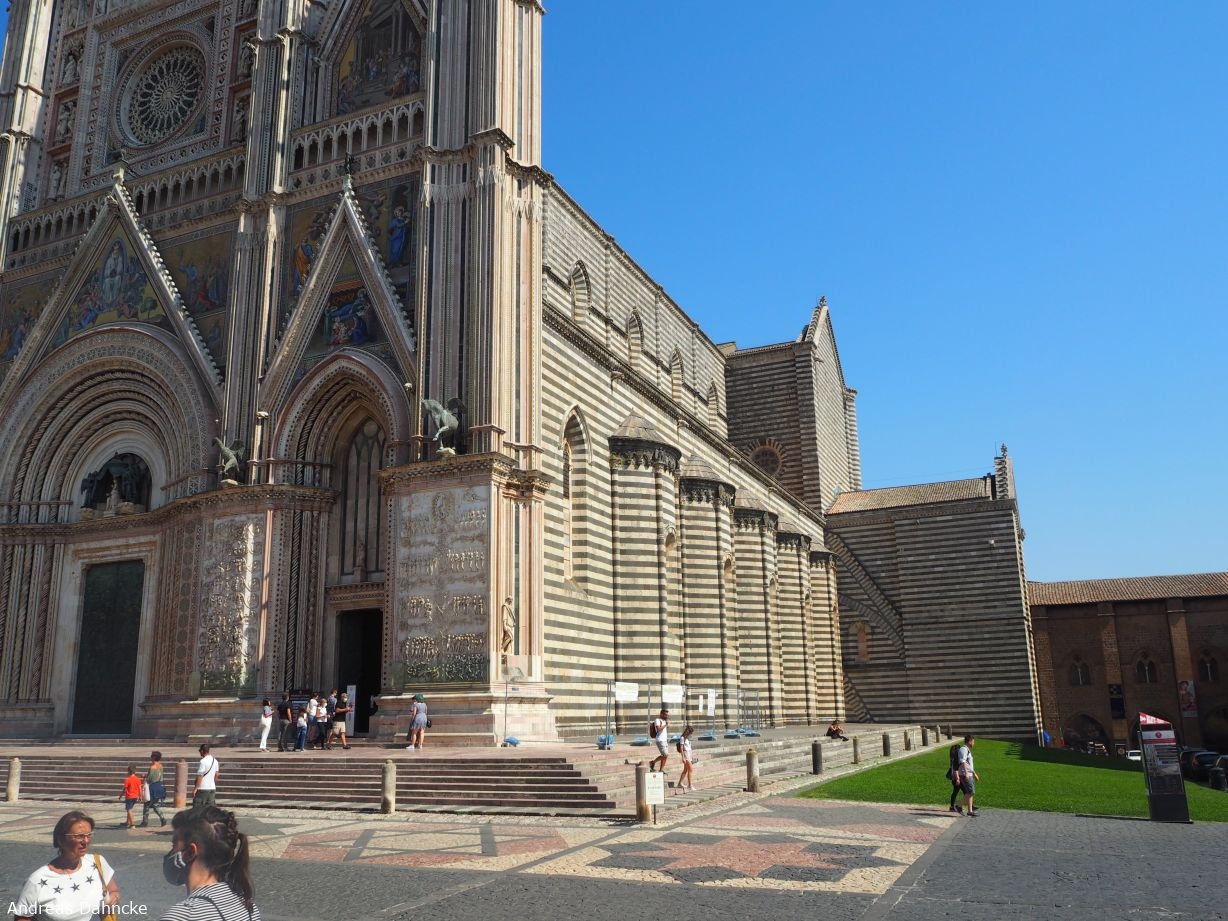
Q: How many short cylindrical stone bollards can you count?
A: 12